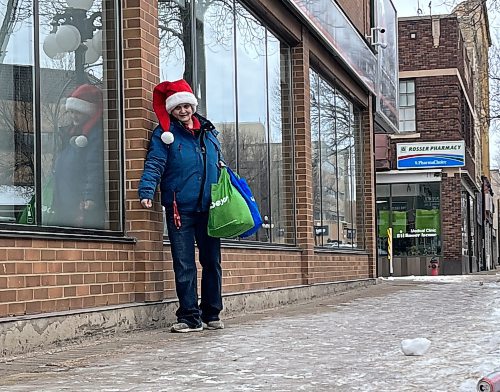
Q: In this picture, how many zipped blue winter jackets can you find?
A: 1